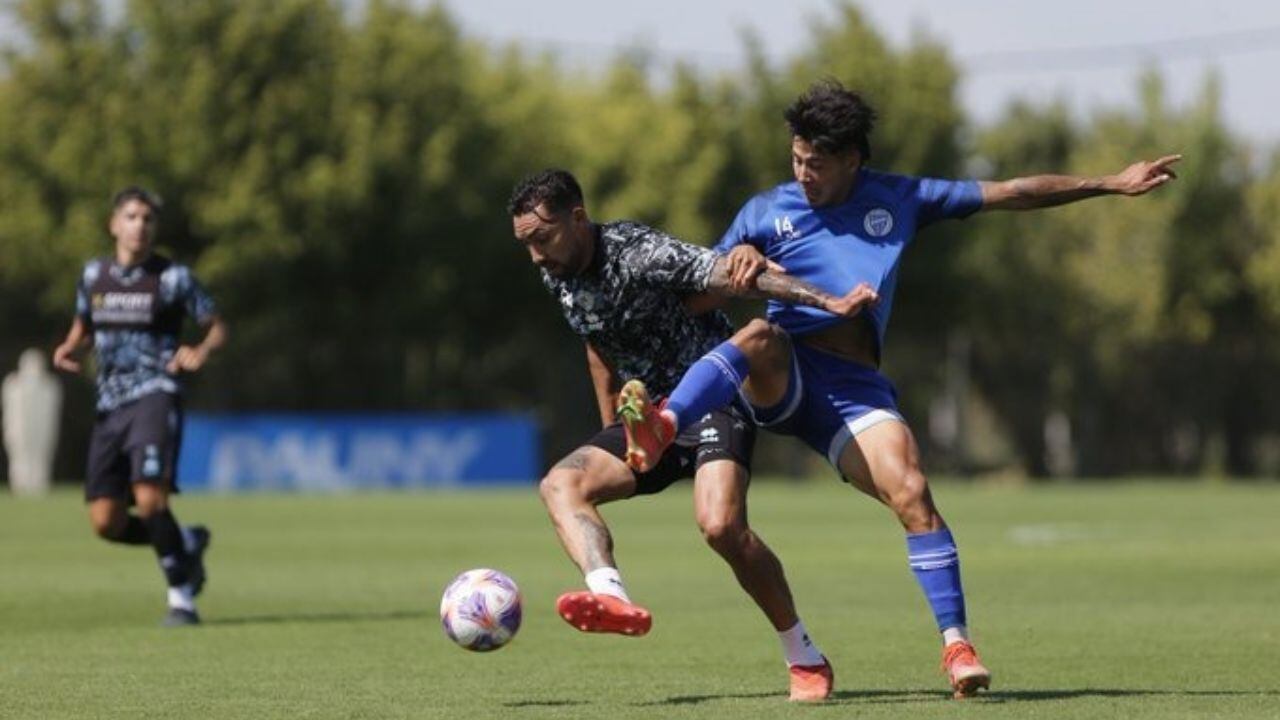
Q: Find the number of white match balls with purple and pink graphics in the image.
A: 1